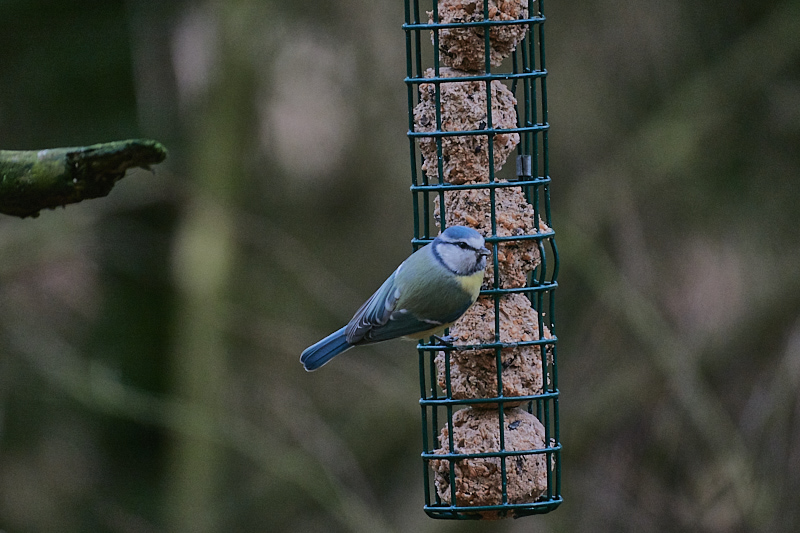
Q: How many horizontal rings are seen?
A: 10